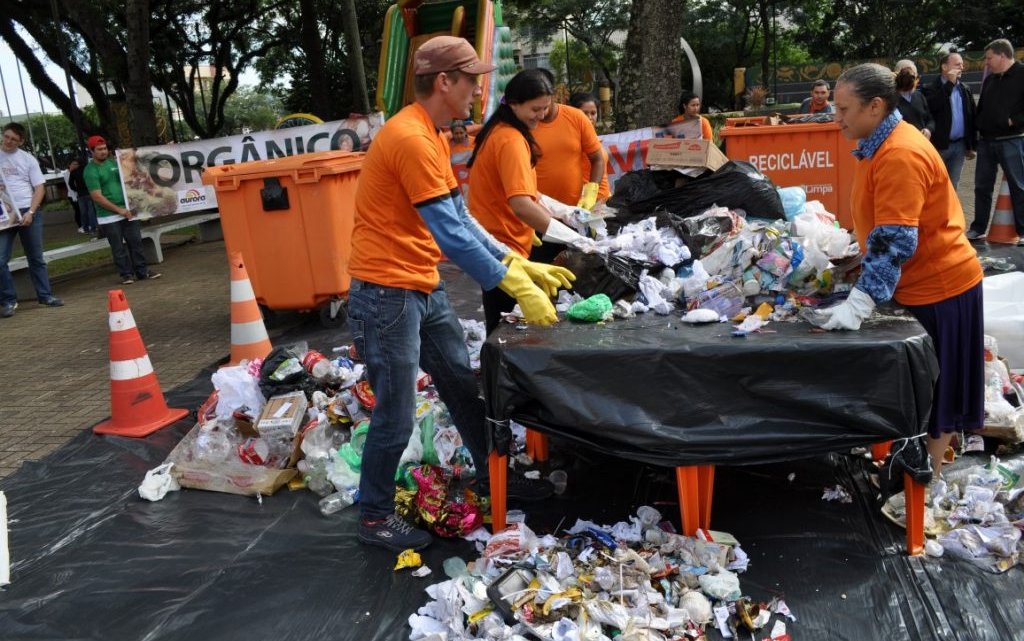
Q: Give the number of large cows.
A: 0